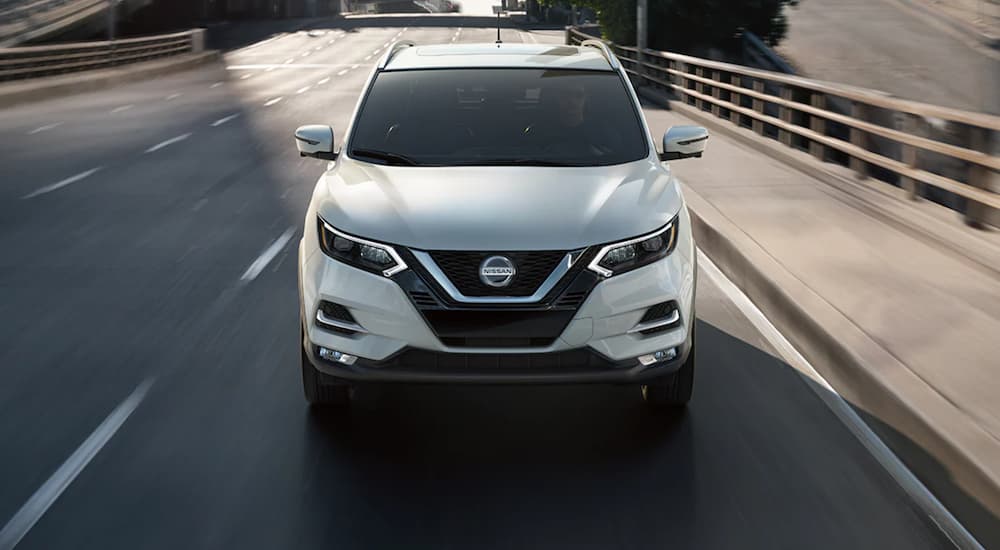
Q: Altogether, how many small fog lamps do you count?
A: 2